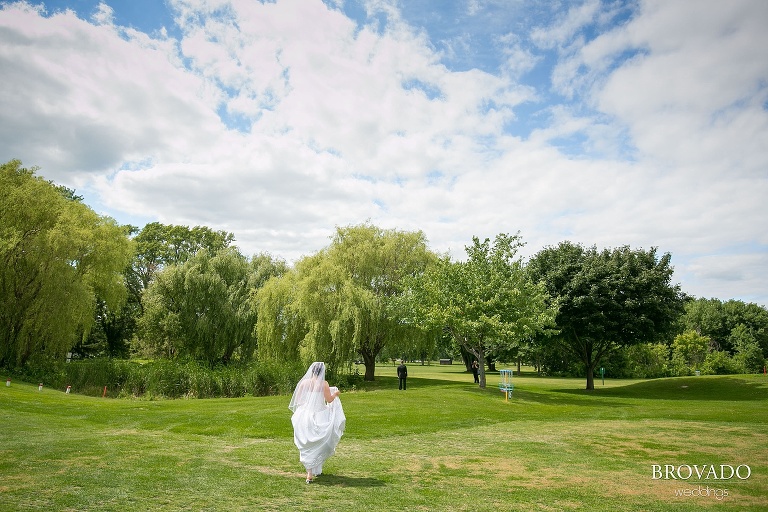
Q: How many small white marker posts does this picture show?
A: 3